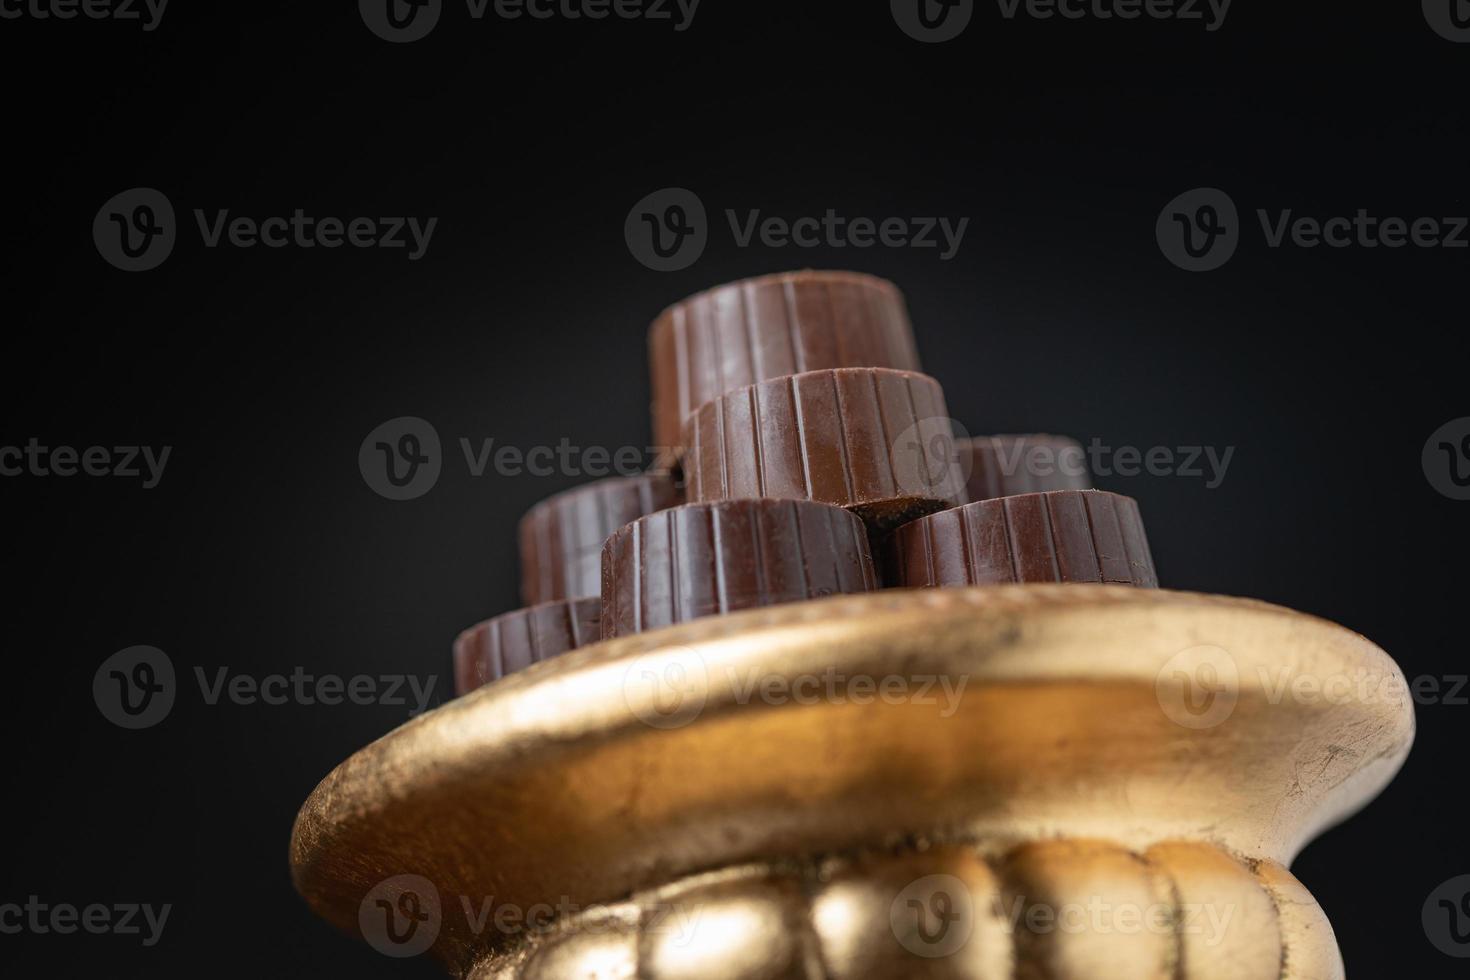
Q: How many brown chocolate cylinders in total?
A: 7